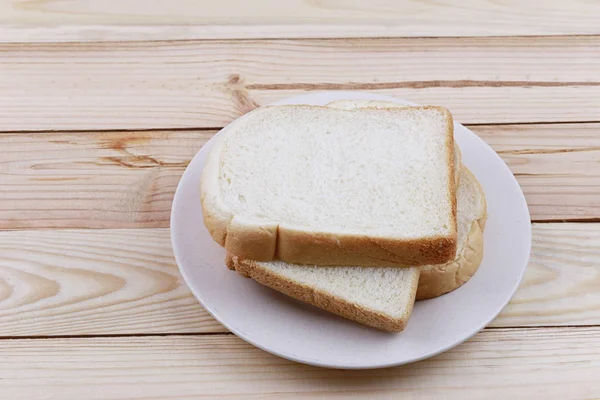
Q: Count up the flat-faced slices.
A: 3